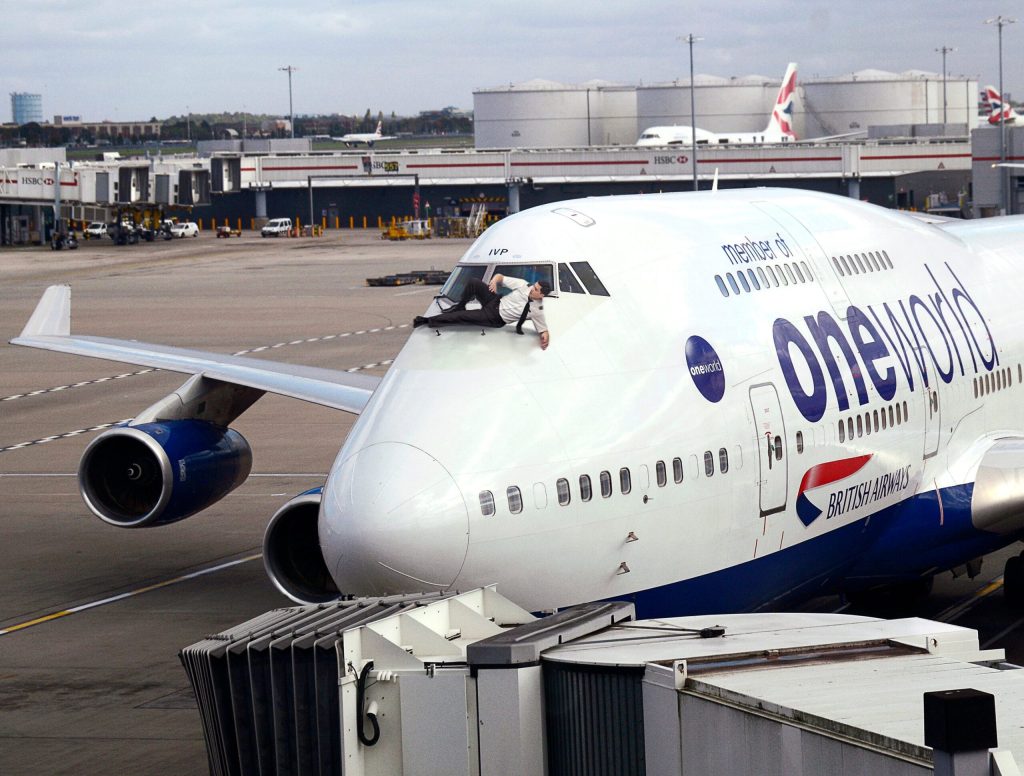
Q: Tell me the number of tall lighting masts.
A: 4